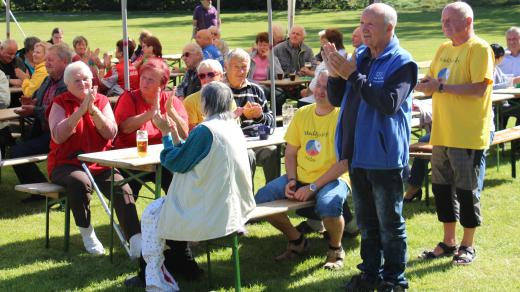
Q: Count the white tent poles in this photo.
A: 5